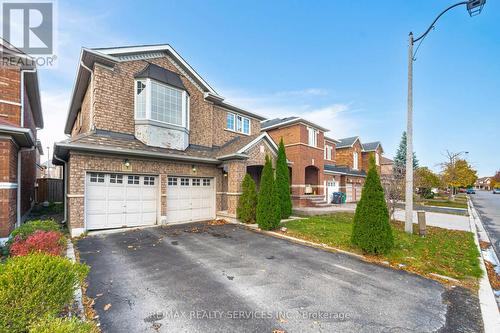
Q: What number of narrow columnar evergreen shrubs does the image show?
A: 4